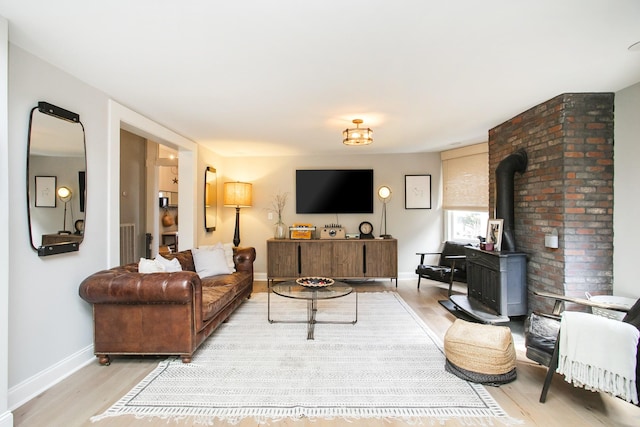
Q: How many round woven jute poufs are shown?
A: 1